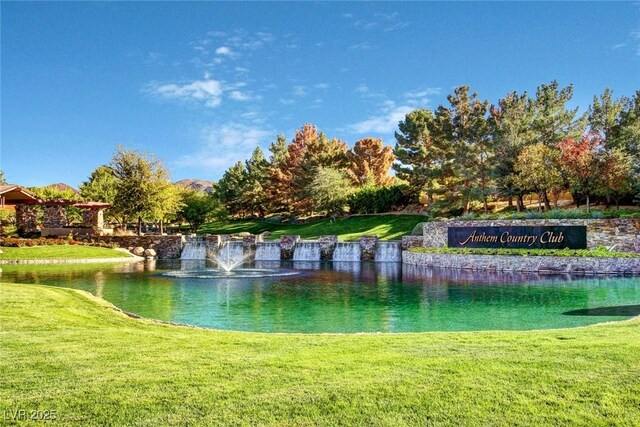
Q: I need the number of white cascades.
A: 6